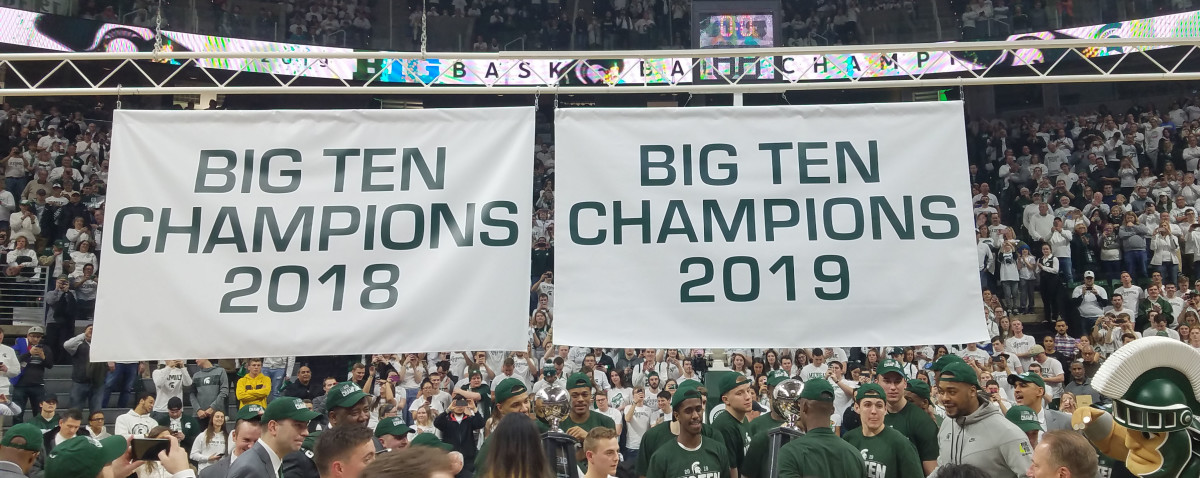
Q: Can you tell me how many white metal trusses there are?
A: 1